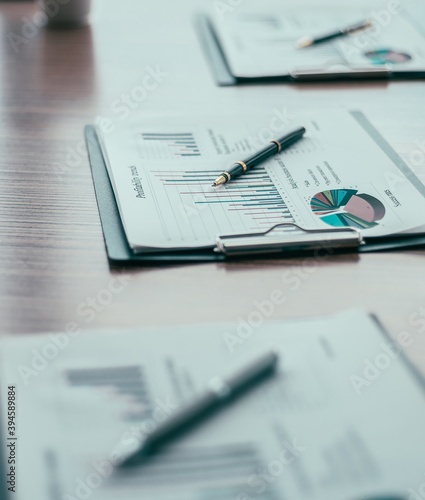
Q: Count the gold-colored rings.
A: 3